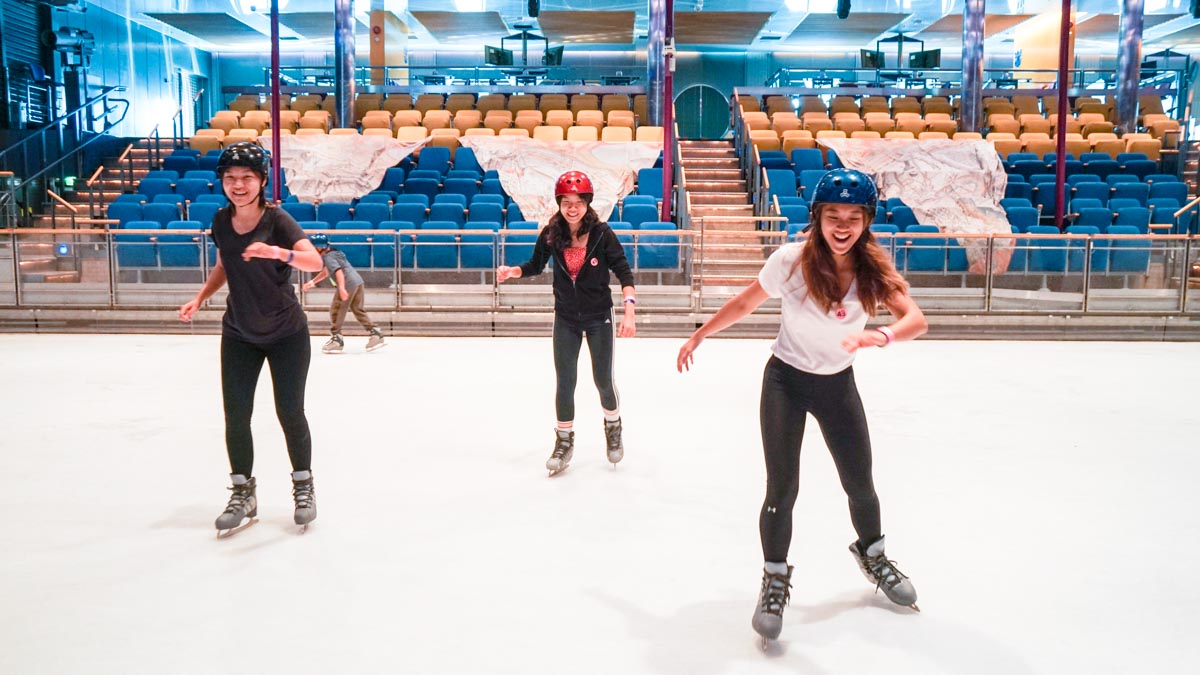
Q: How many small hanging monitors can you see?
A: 4